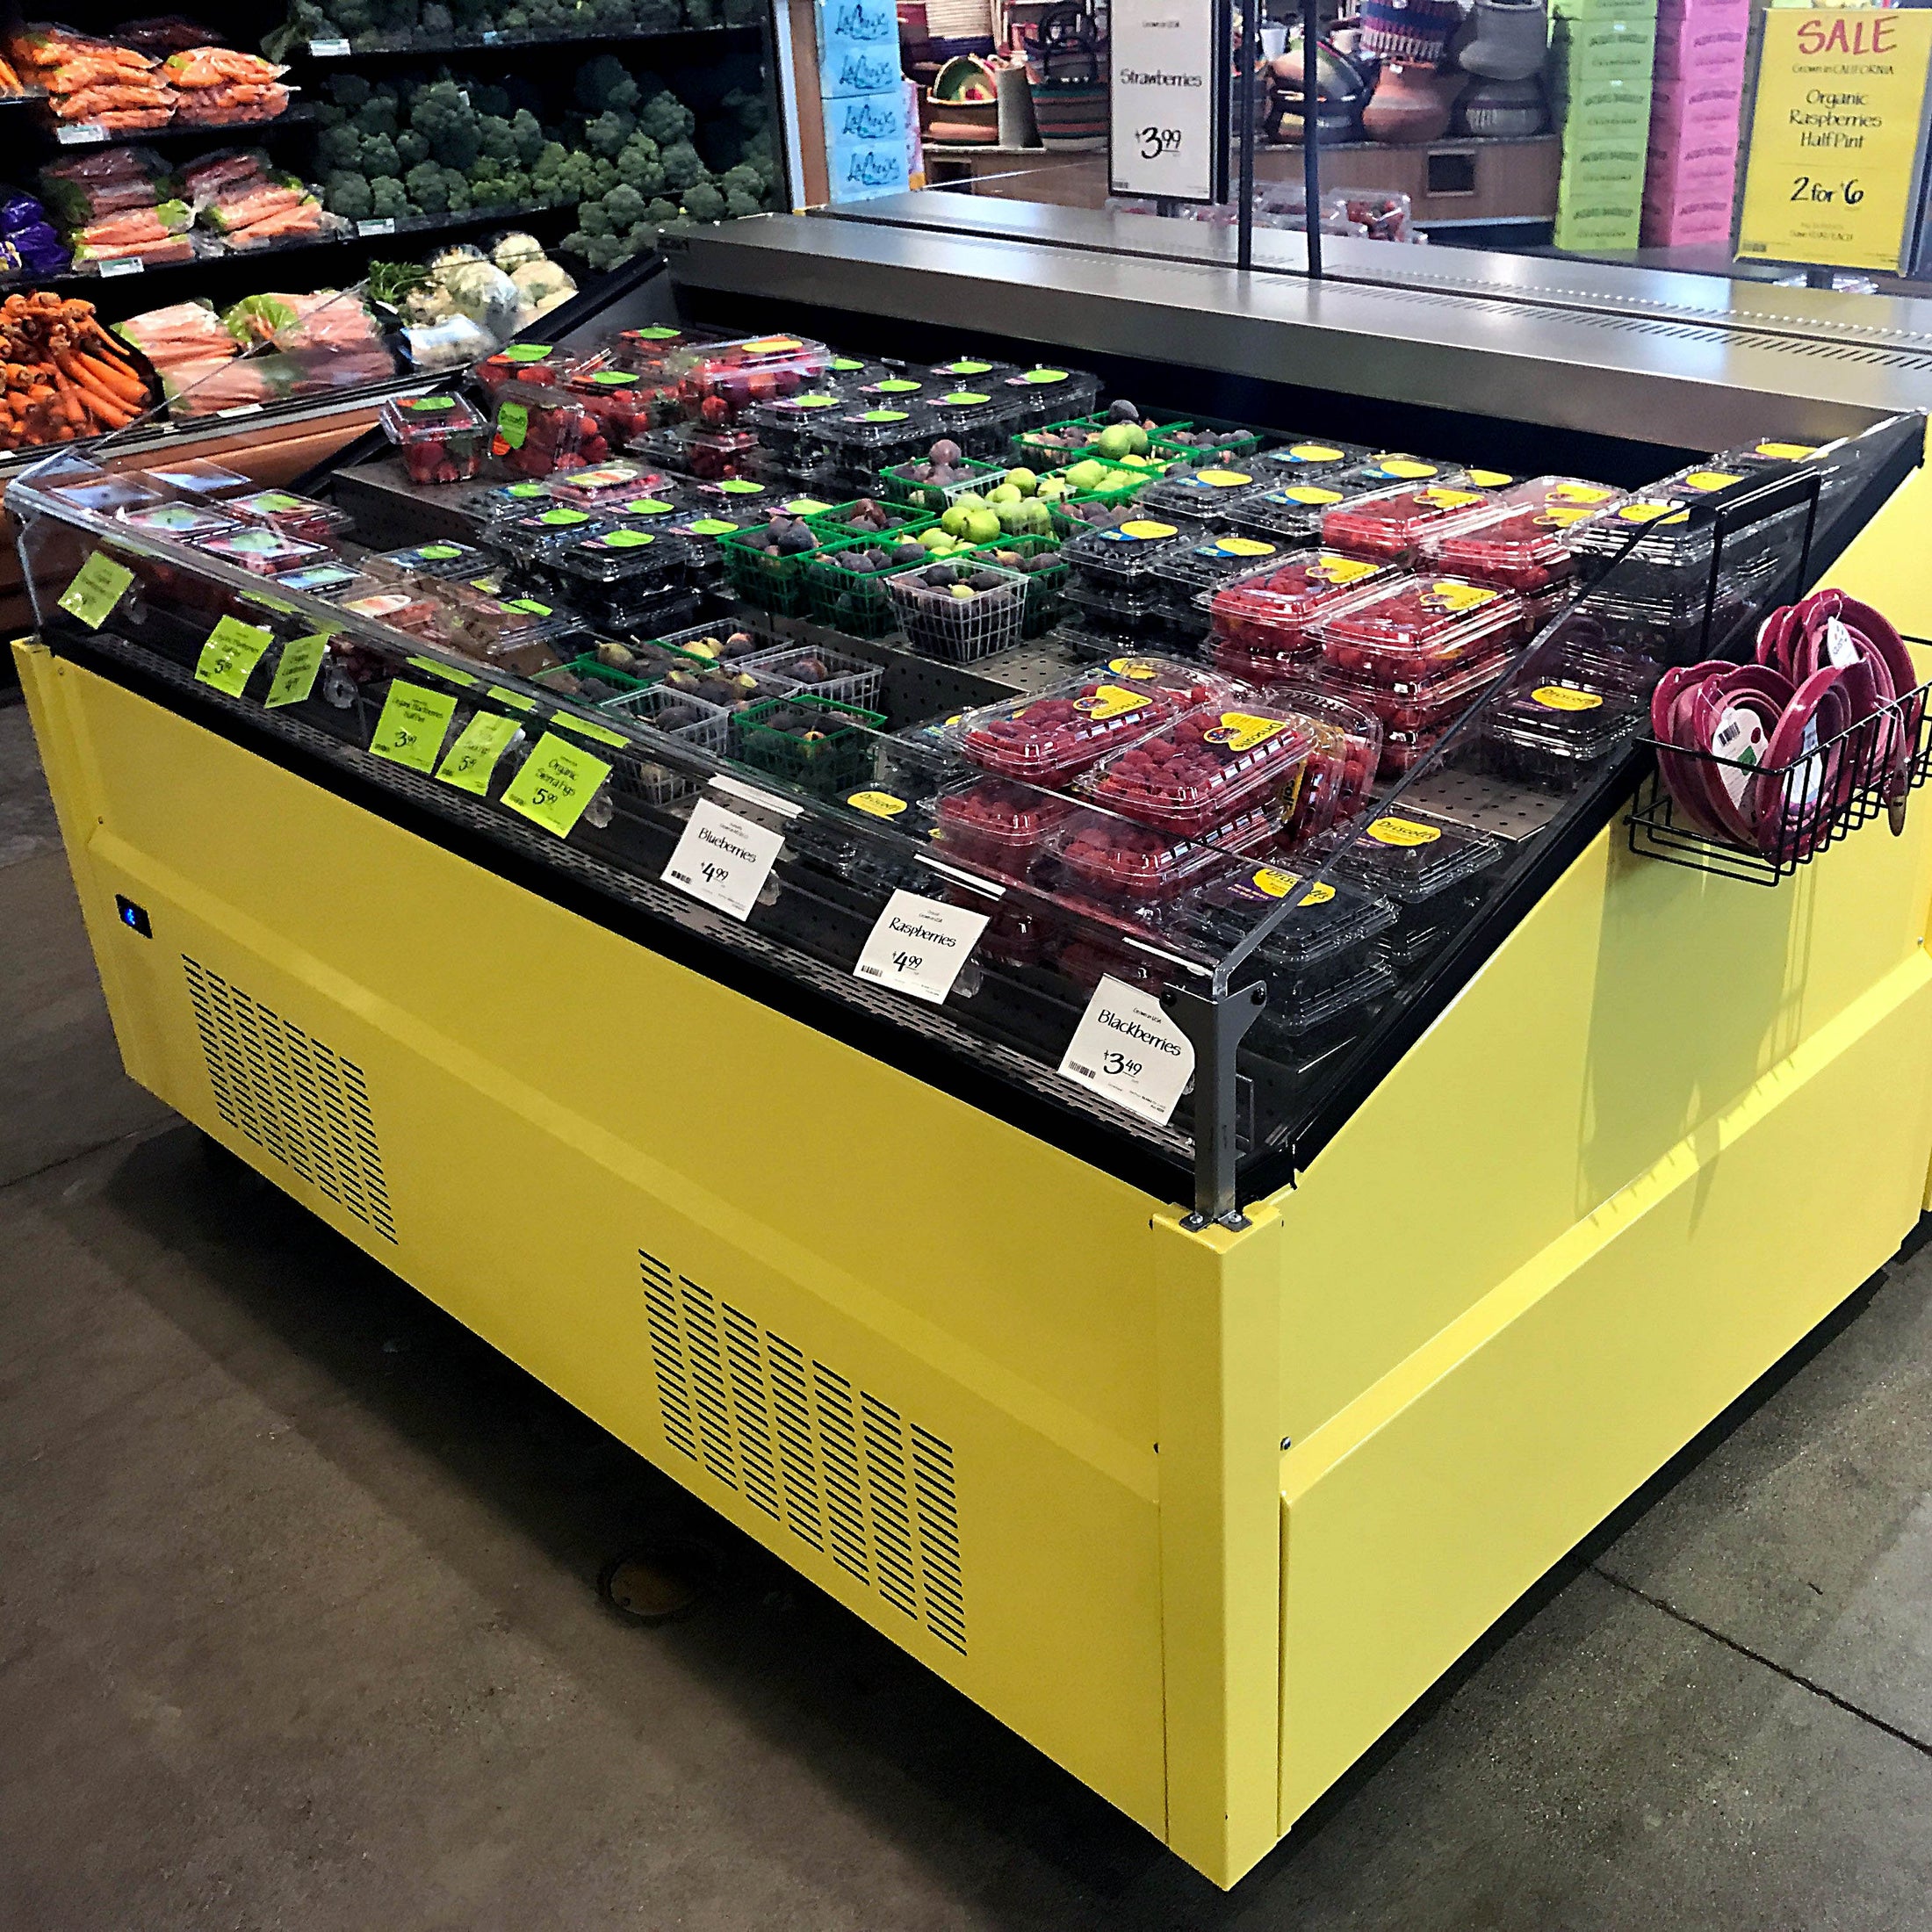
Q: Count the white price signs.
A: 4